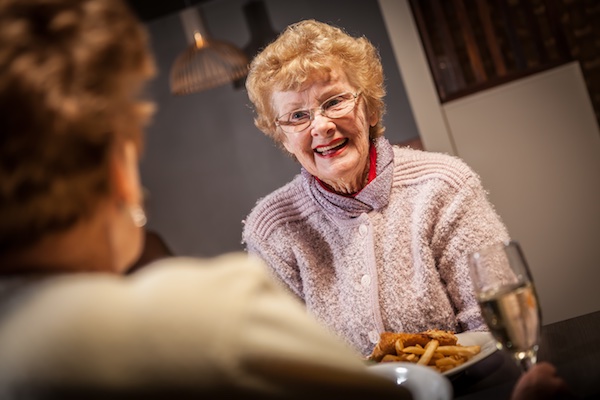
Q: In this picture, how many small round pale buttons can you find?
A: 3